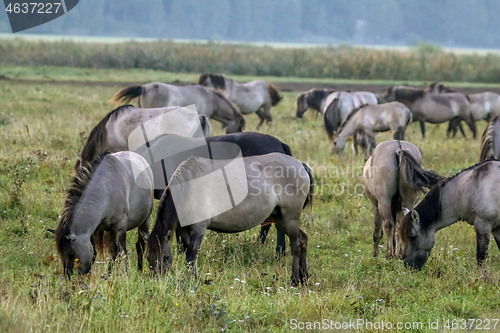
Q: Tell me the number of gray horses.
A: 13